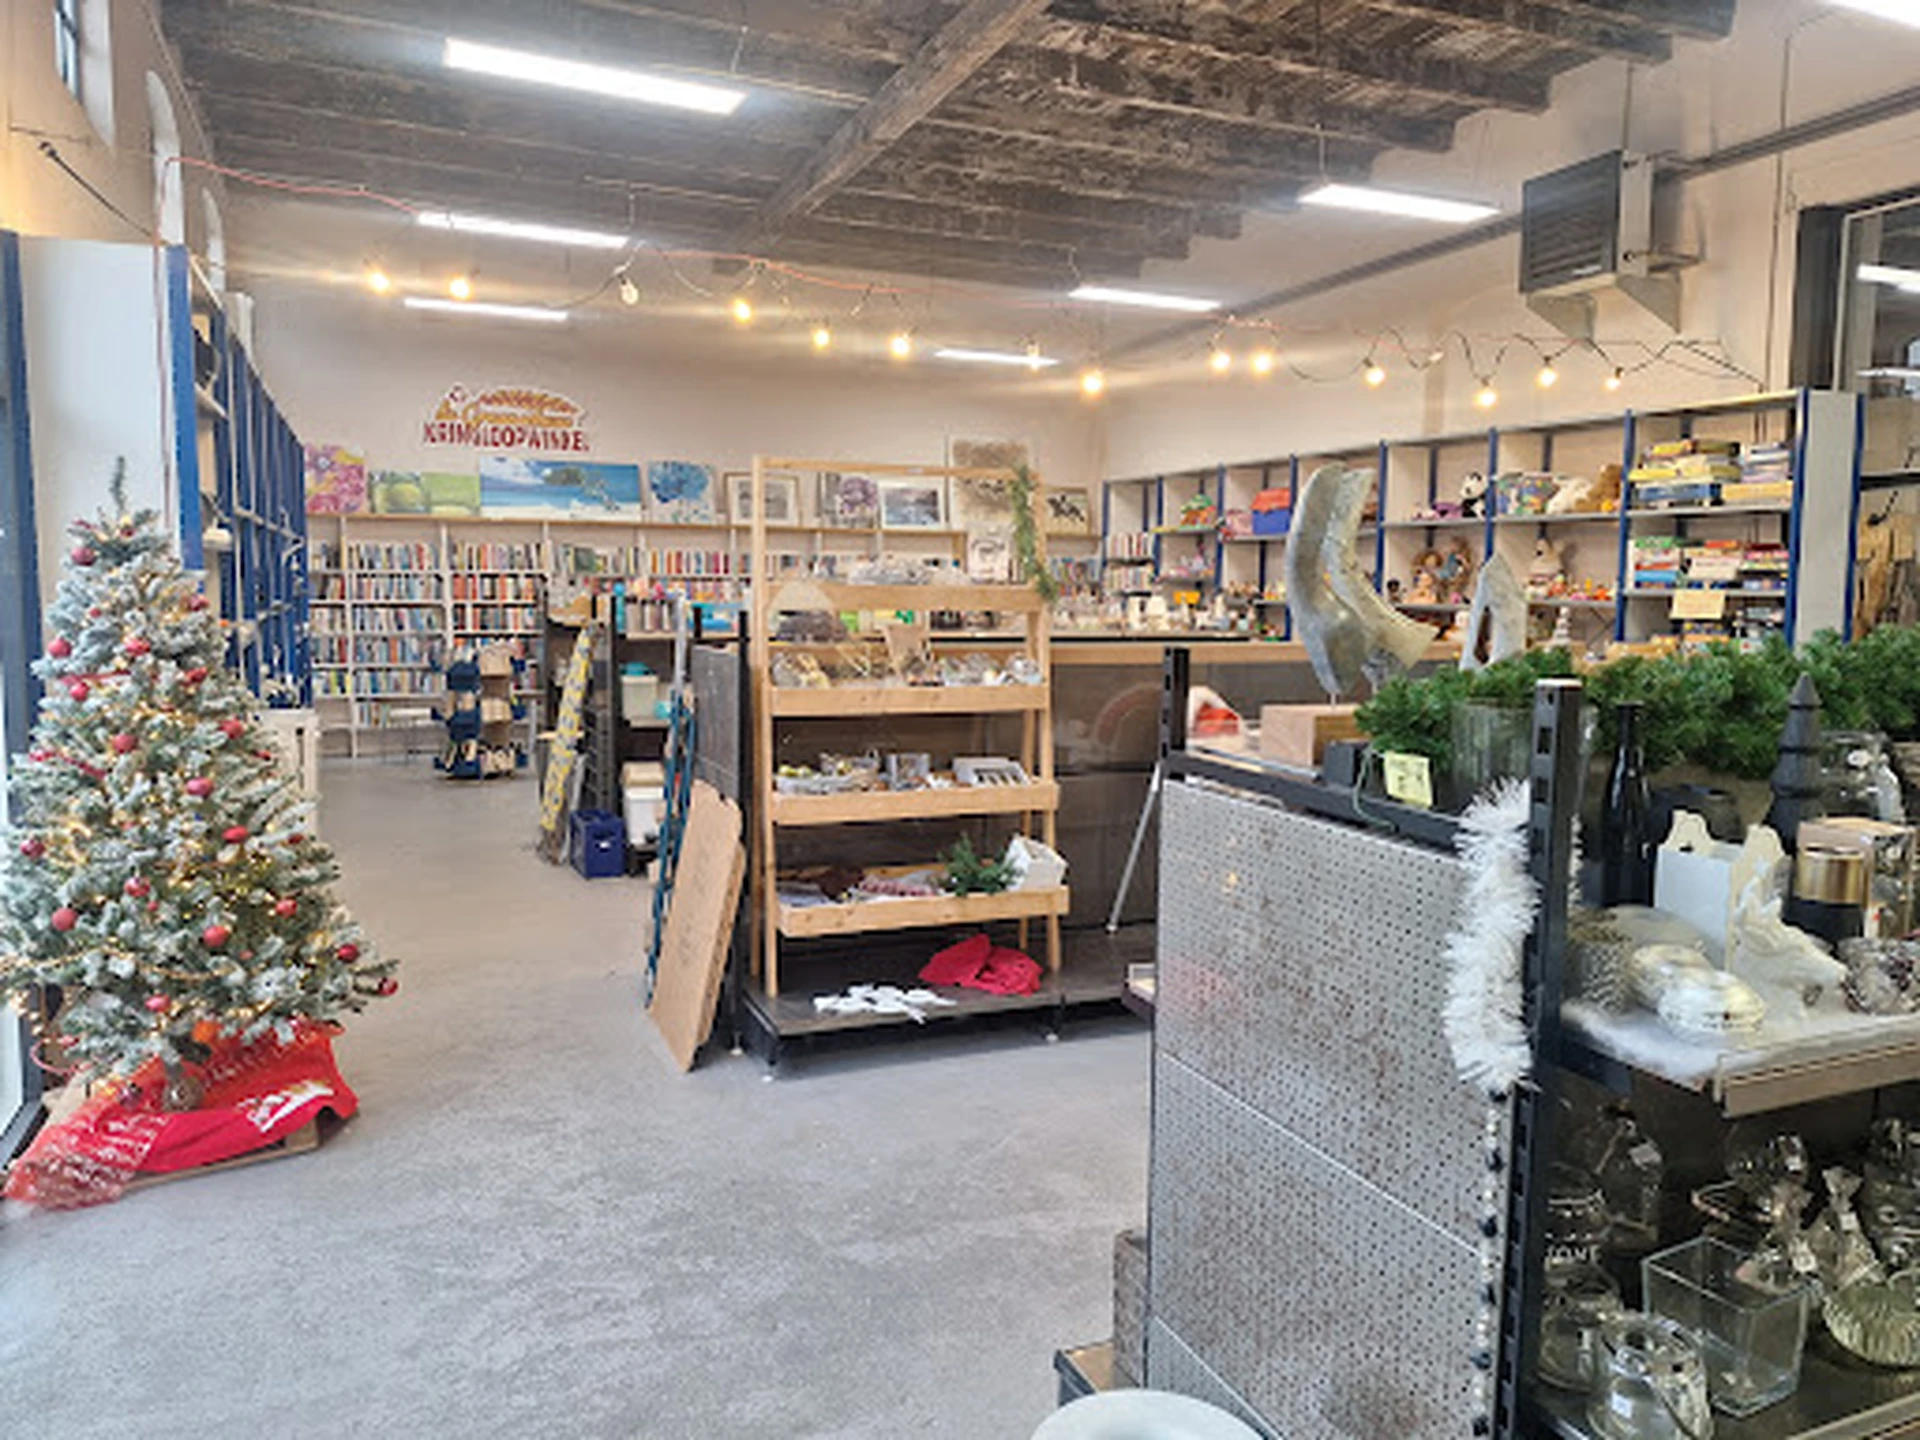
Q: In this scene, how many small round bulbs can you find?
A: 14